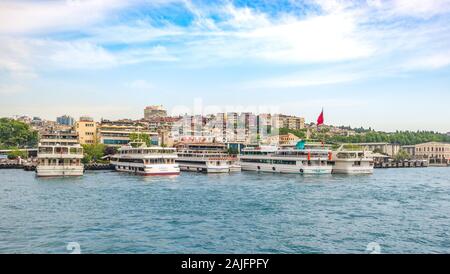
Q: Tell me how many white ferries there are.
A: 5